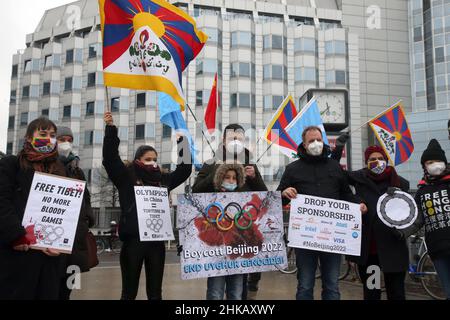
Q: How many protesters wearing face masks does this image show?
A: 8